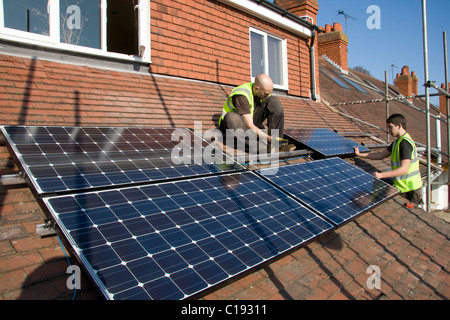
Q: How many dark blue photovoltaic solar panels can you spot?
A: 4